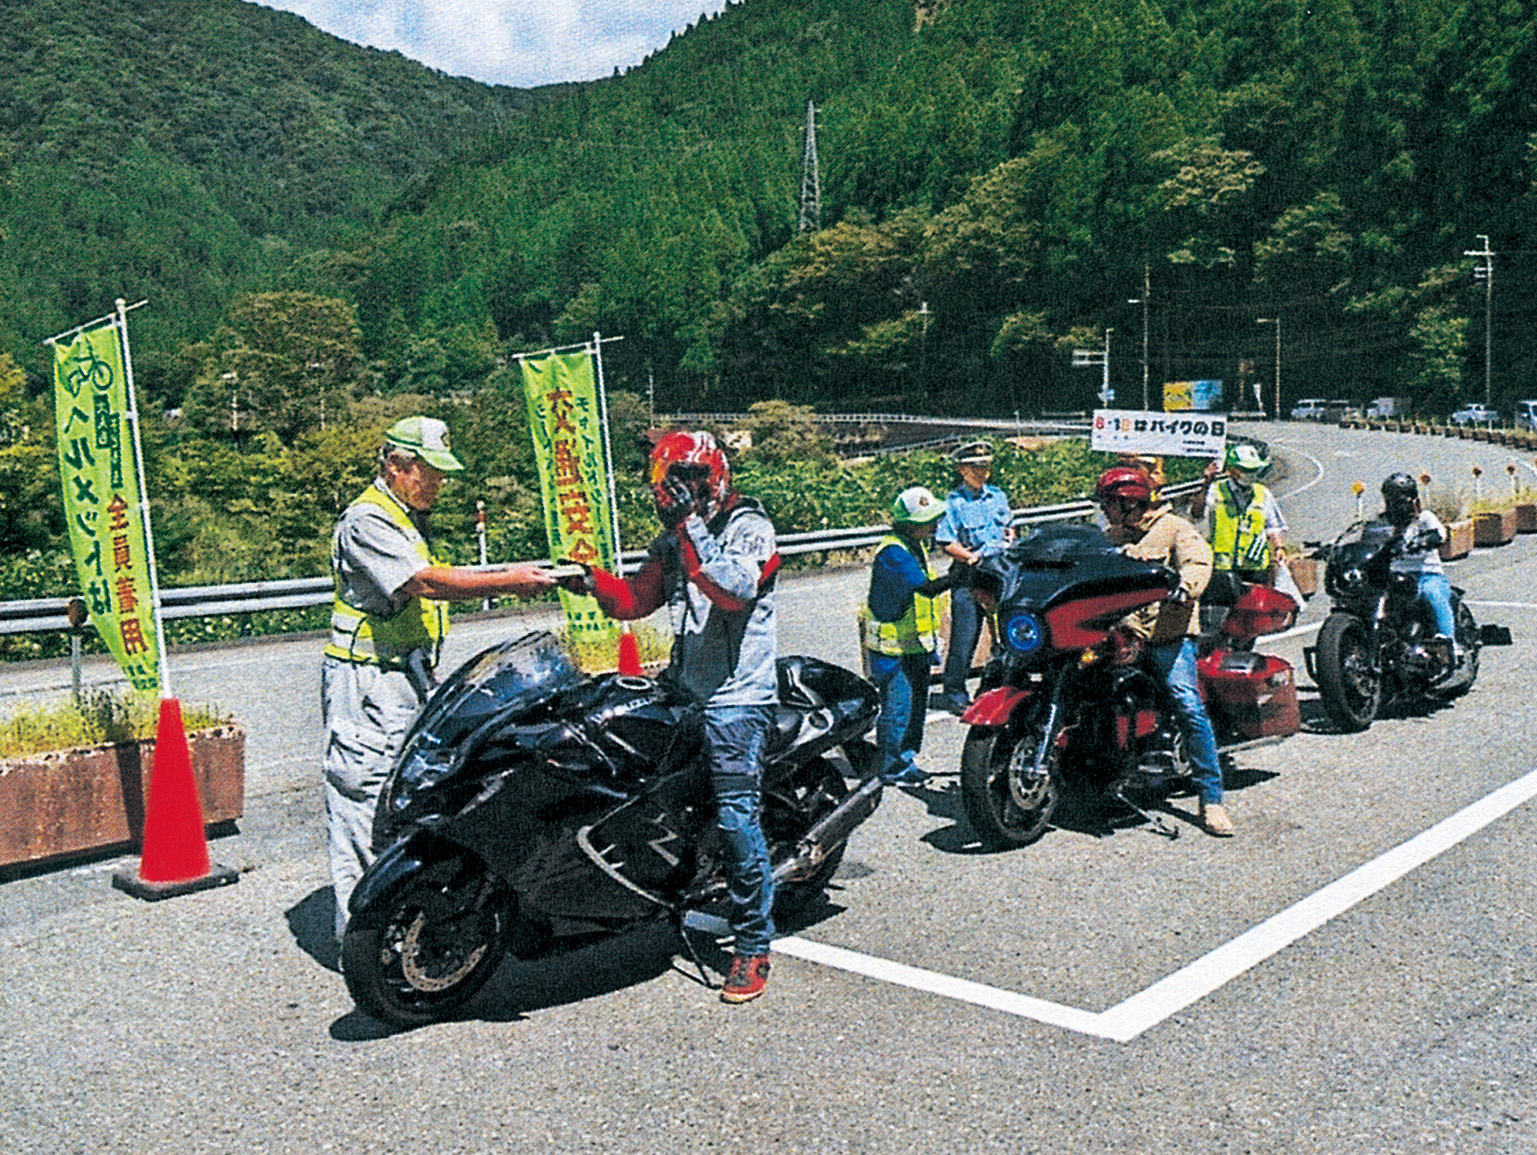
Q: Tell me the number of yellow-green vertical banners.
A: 2